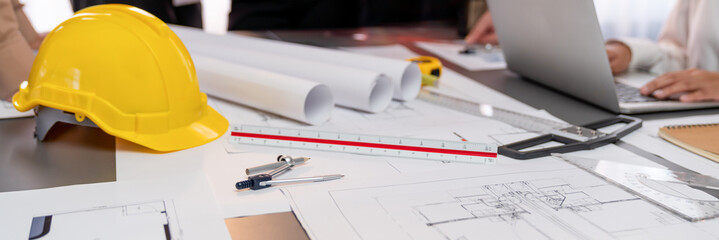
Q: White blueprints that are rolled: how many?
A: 3